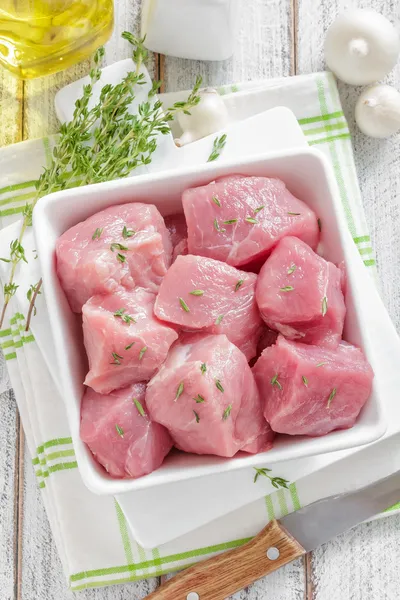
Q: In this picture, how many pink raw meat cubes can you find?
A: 8